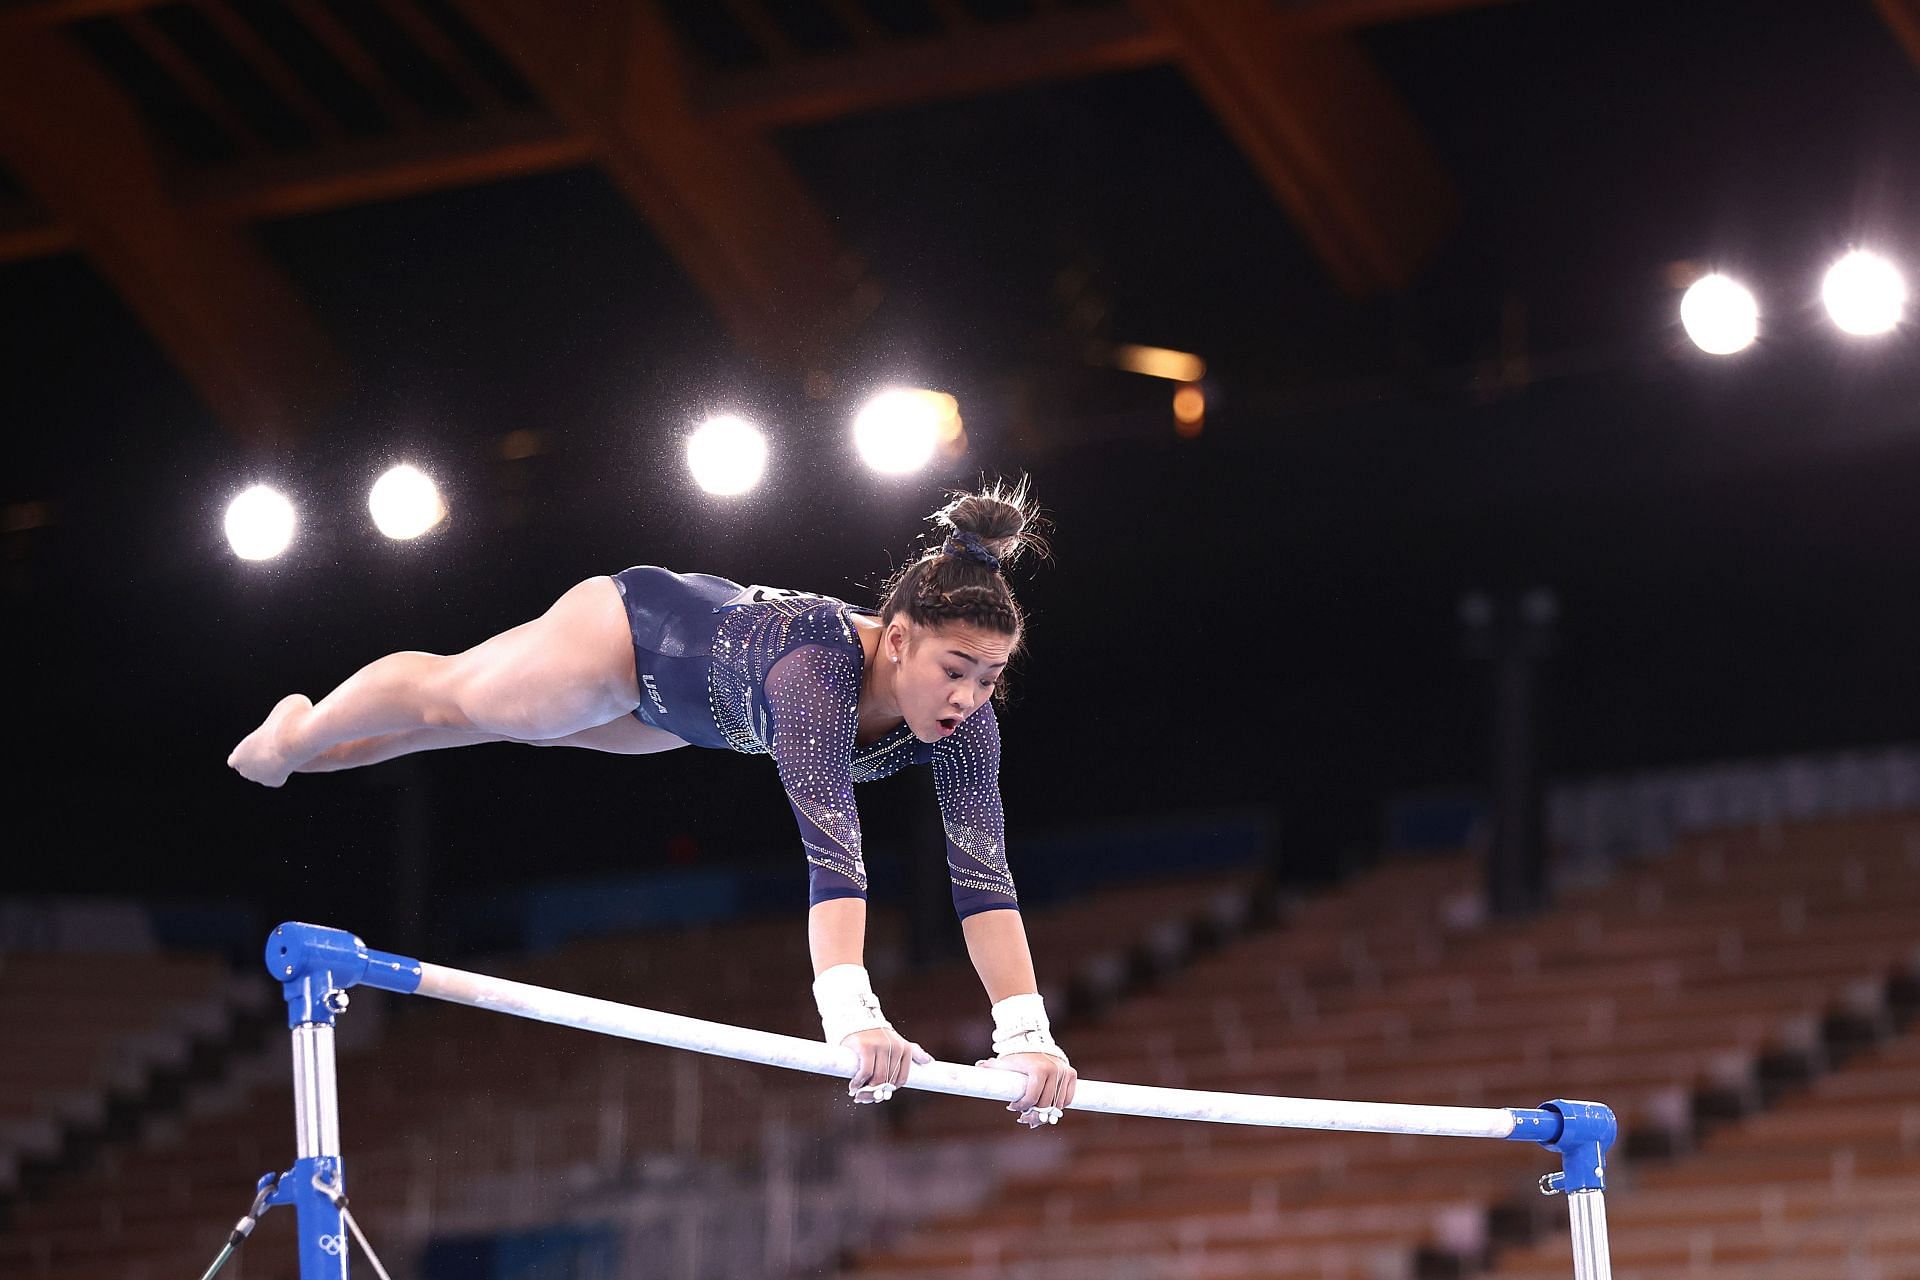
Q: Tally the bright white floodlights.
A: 6